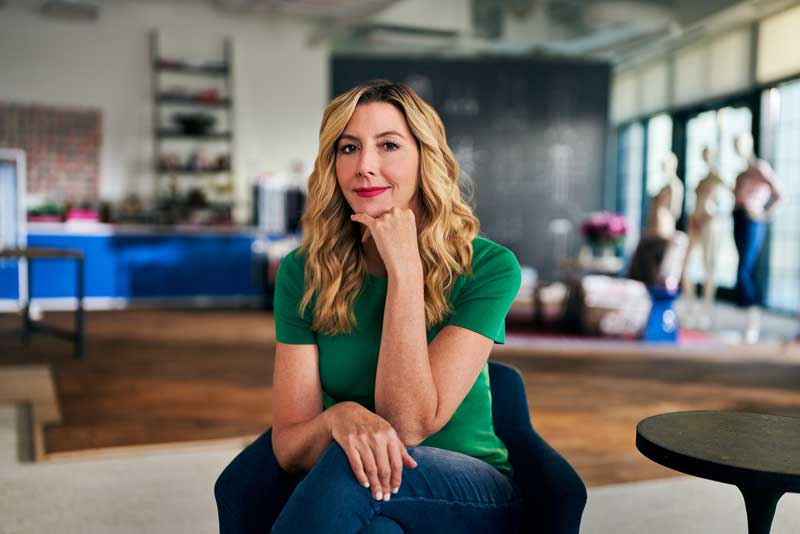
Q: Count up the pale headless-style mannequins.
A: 3